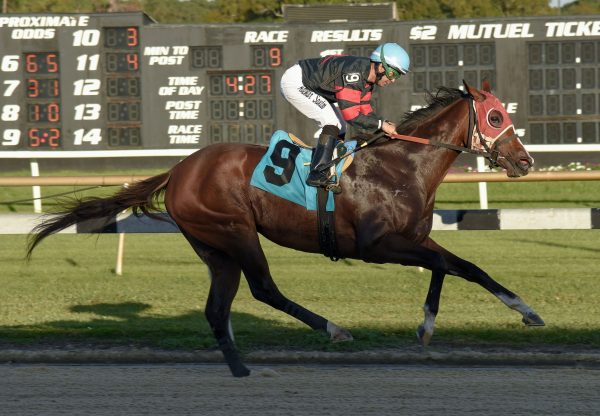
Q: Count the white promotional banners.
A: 0